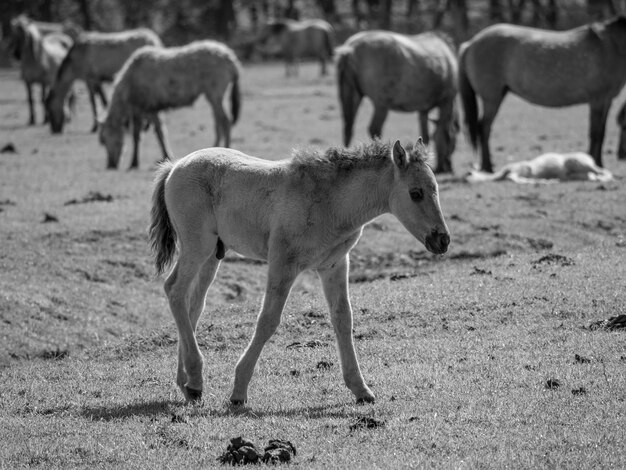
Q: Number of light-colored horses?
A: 2